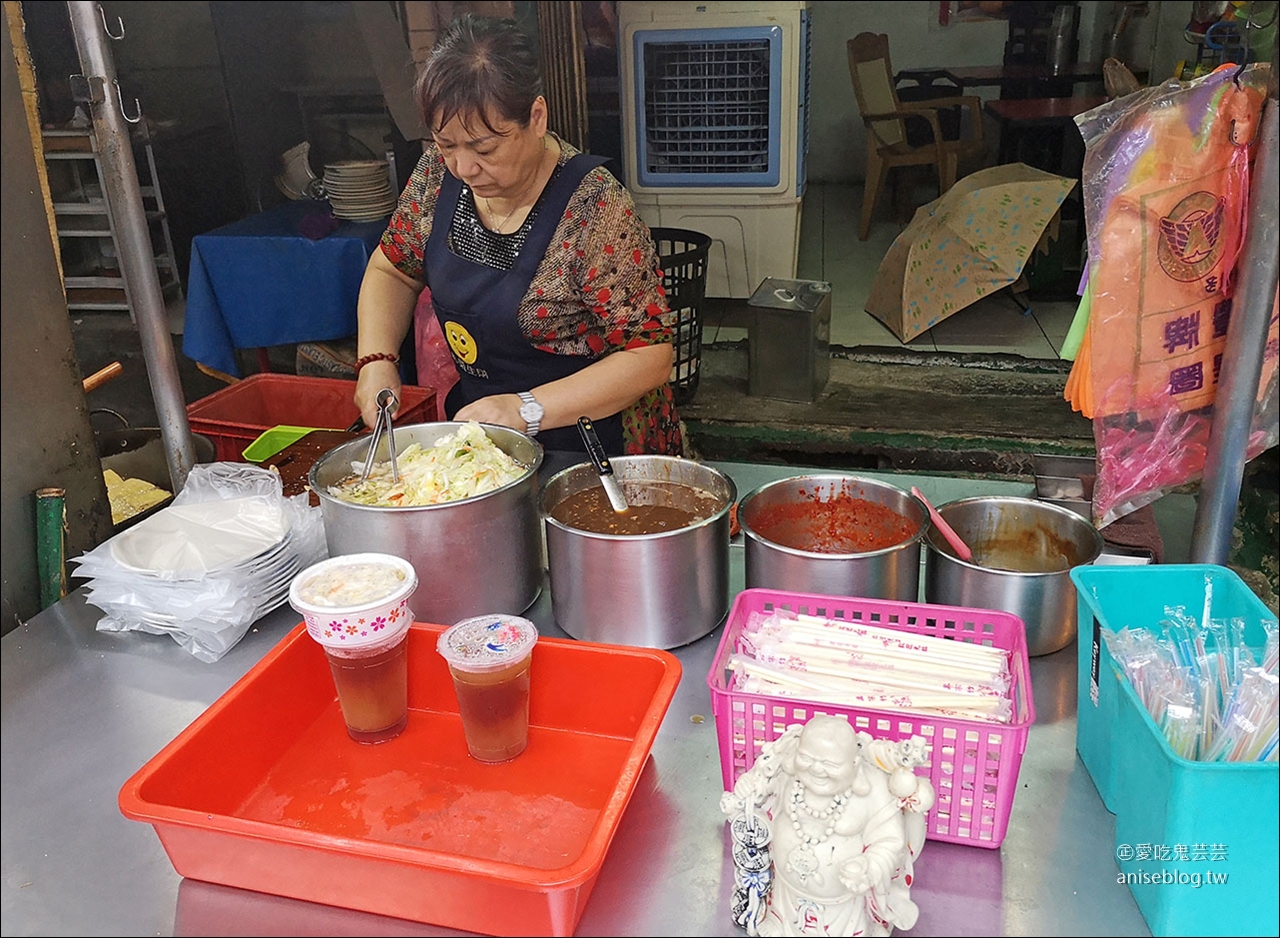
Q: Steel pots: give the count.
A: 4